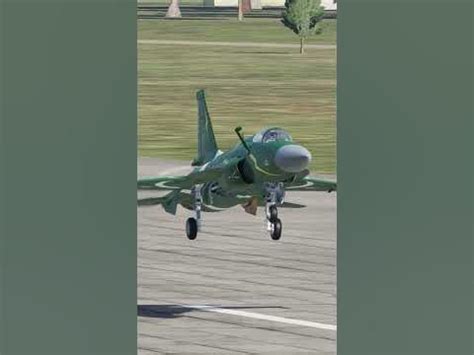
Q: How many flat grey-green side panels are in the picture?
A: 2